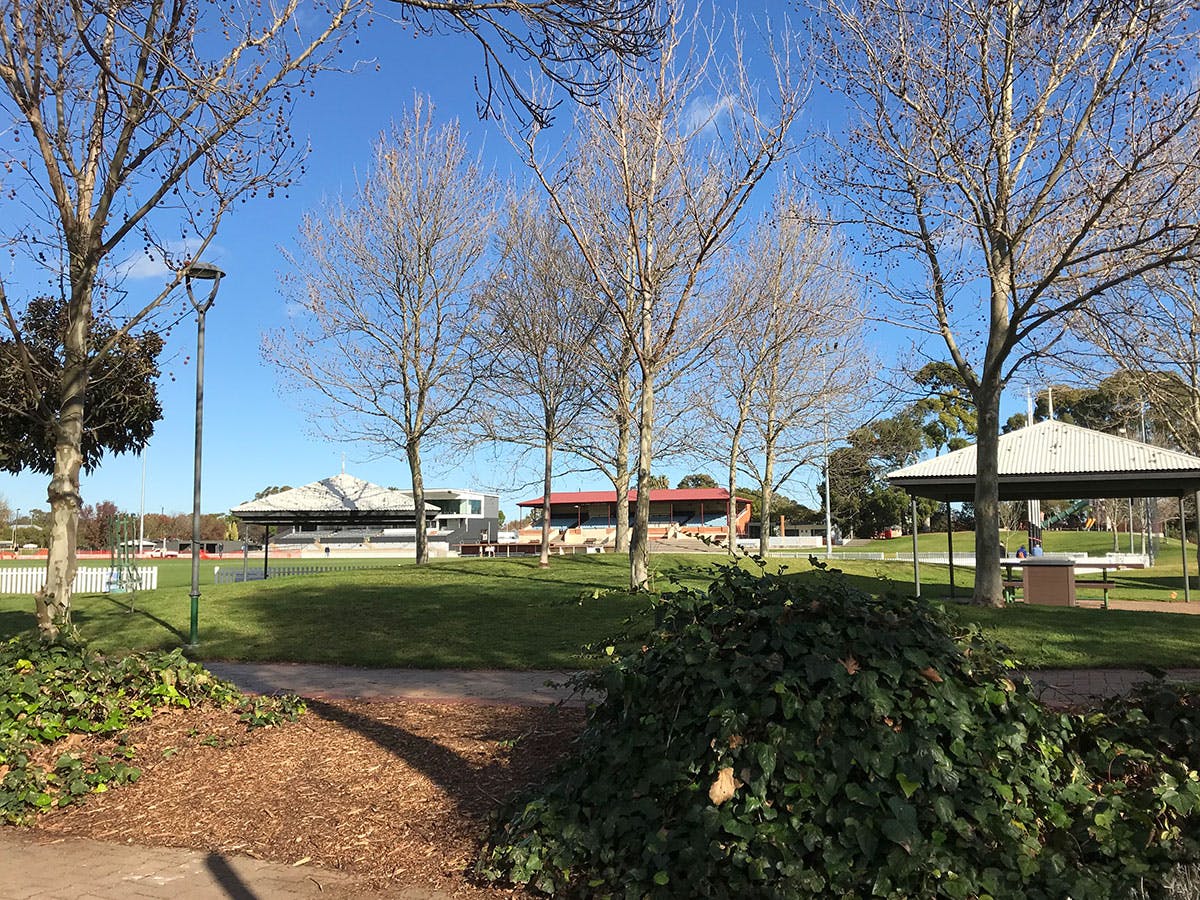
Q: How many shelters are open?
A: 2